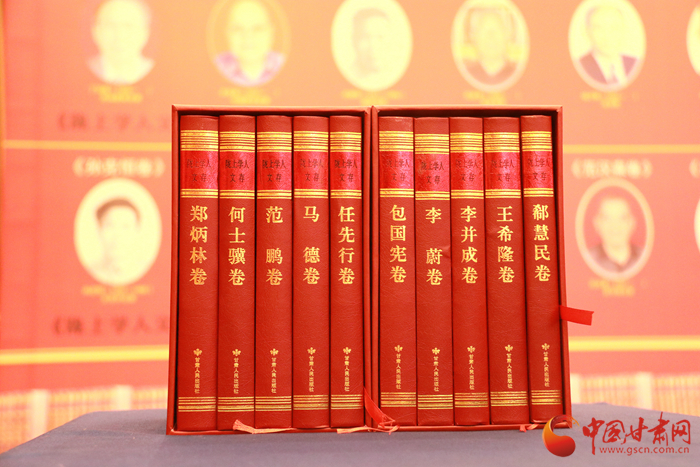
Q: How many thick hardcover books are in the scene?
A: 10